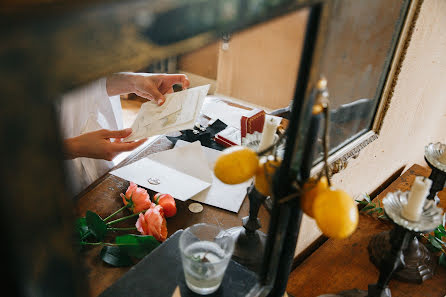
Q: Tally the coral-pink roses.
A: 3